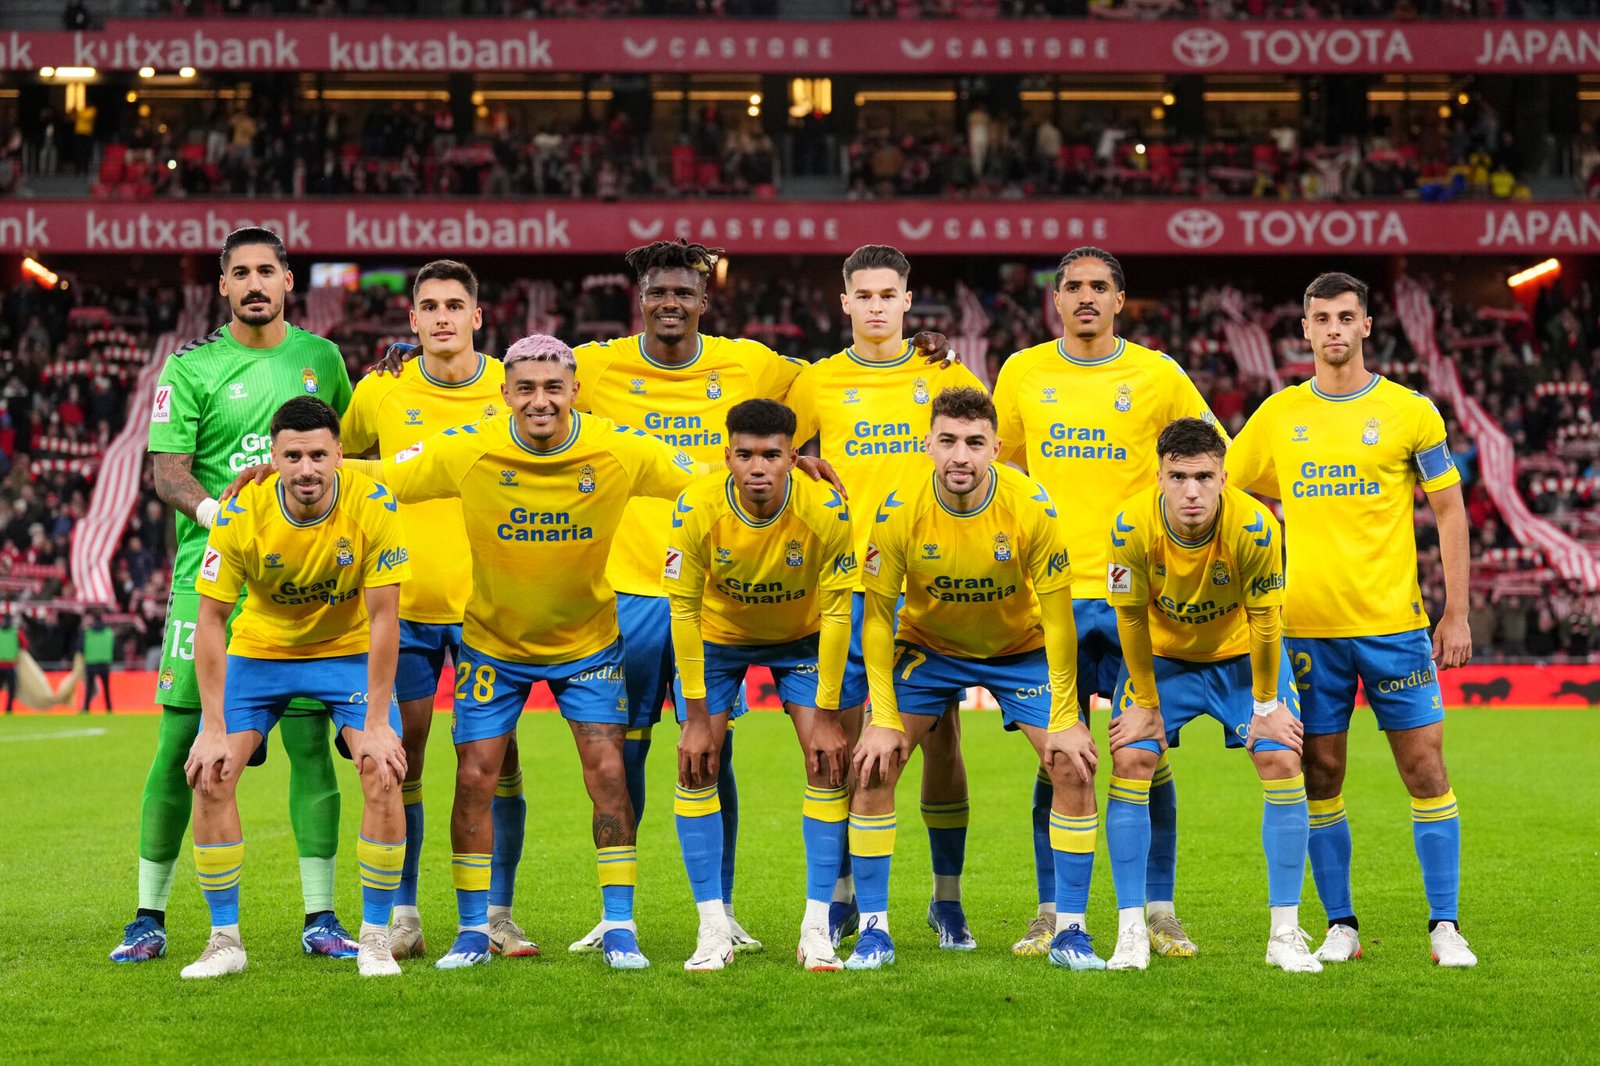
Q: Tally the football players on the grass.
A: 11